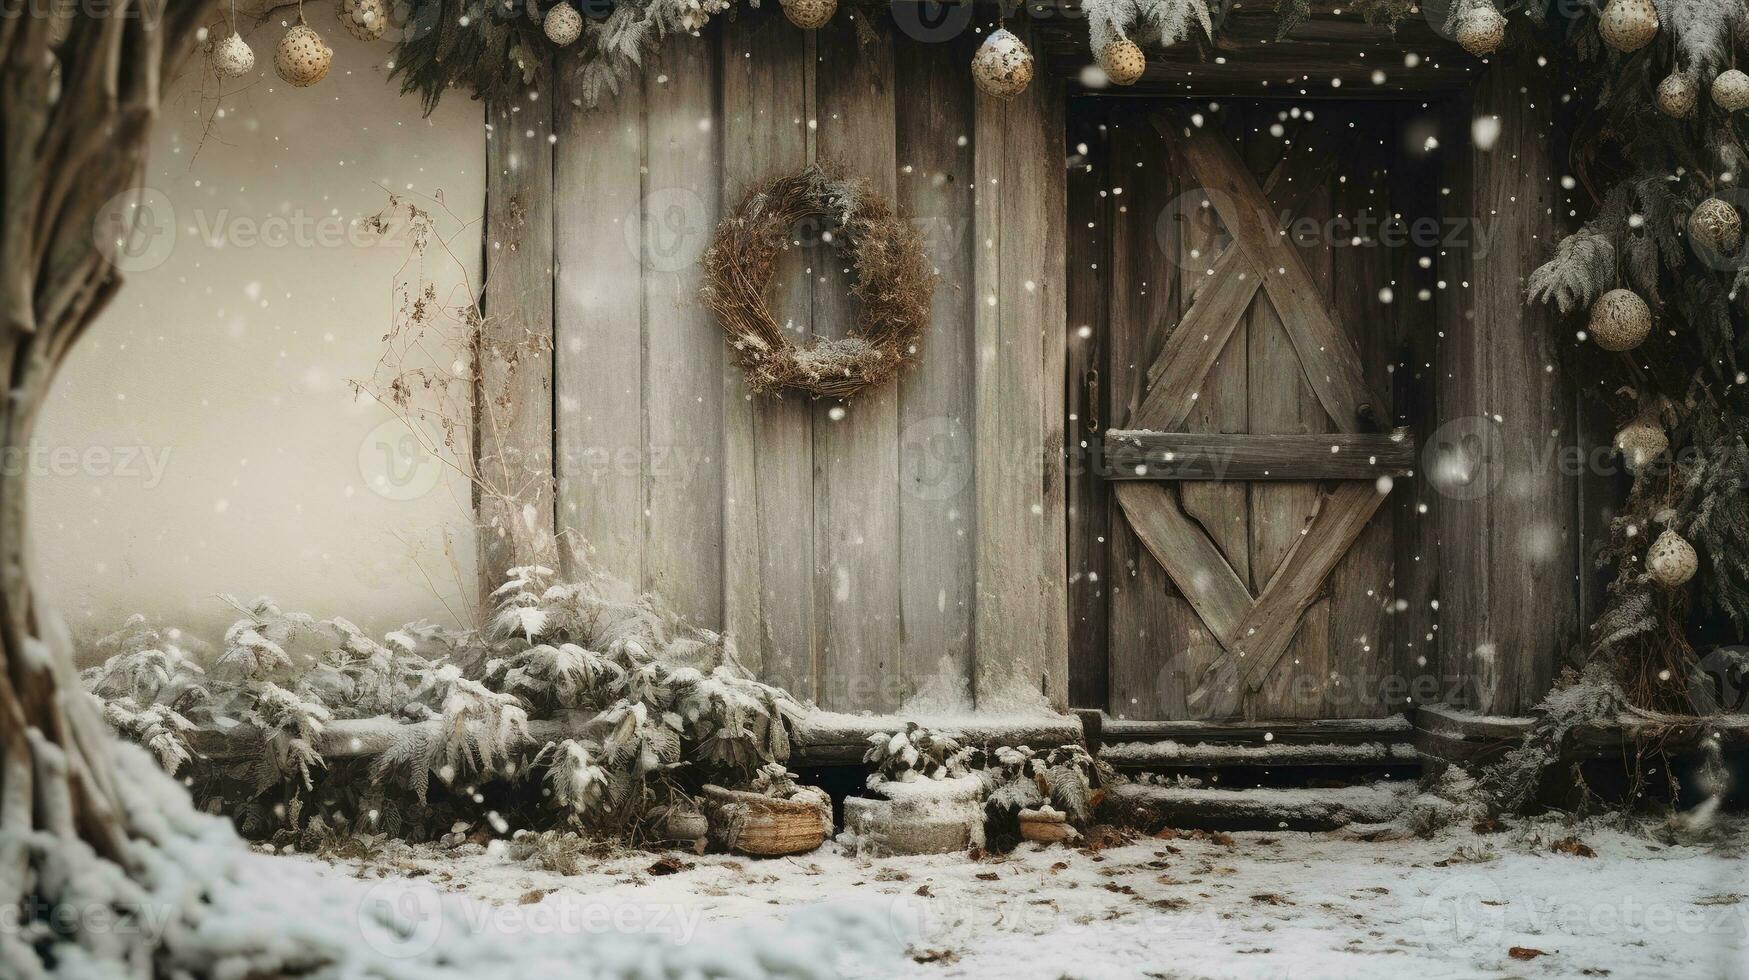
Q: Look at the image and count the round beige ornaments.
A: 15